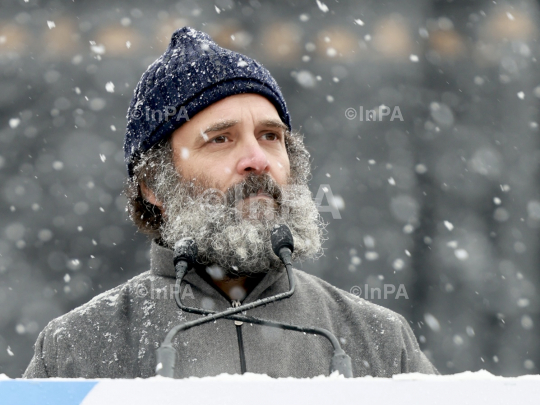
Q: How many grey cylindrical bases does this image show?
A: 2